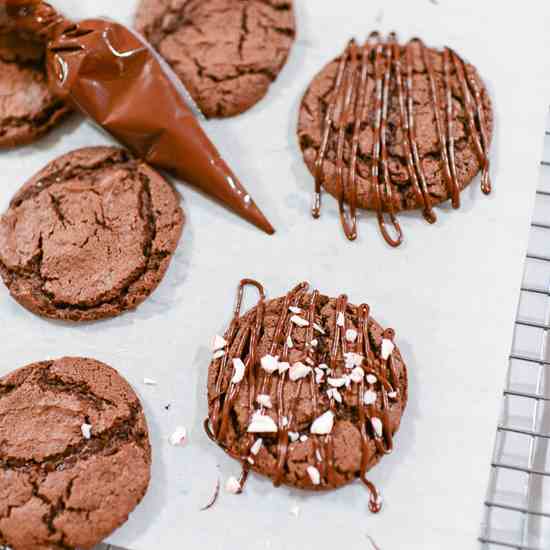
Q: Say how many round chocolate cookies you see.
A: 6